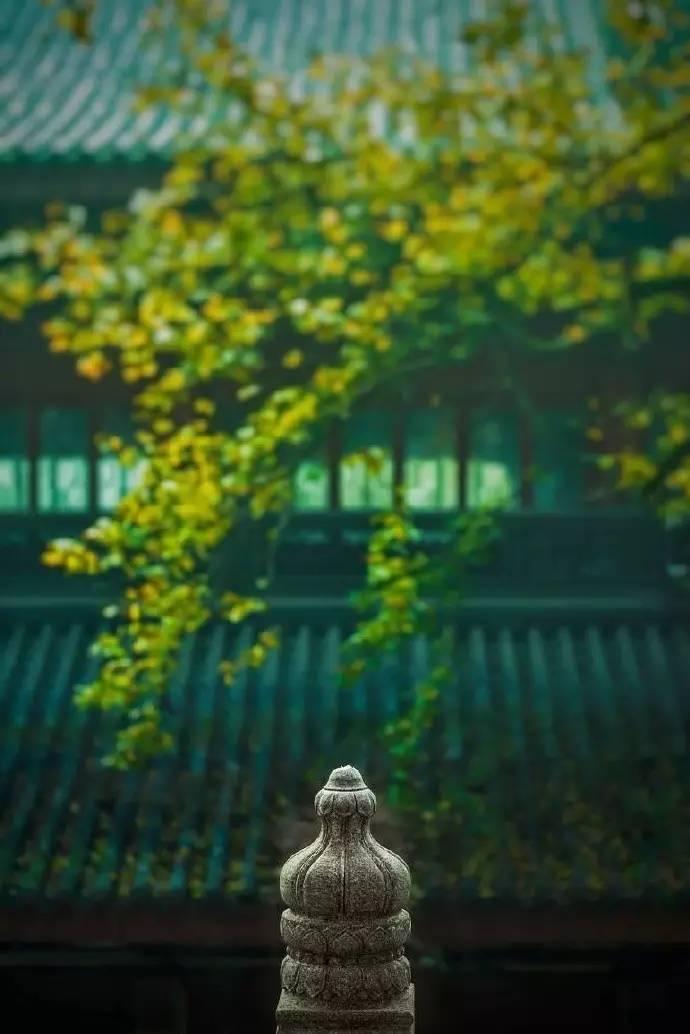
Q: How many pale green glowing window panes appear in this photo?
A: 7